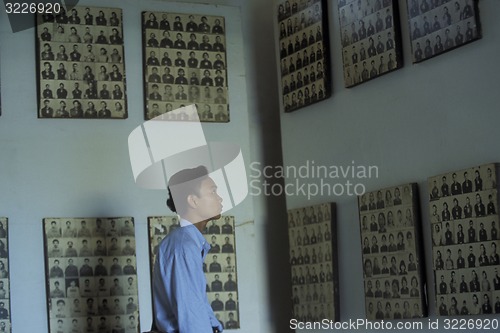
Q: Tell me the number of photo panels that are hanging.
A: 11